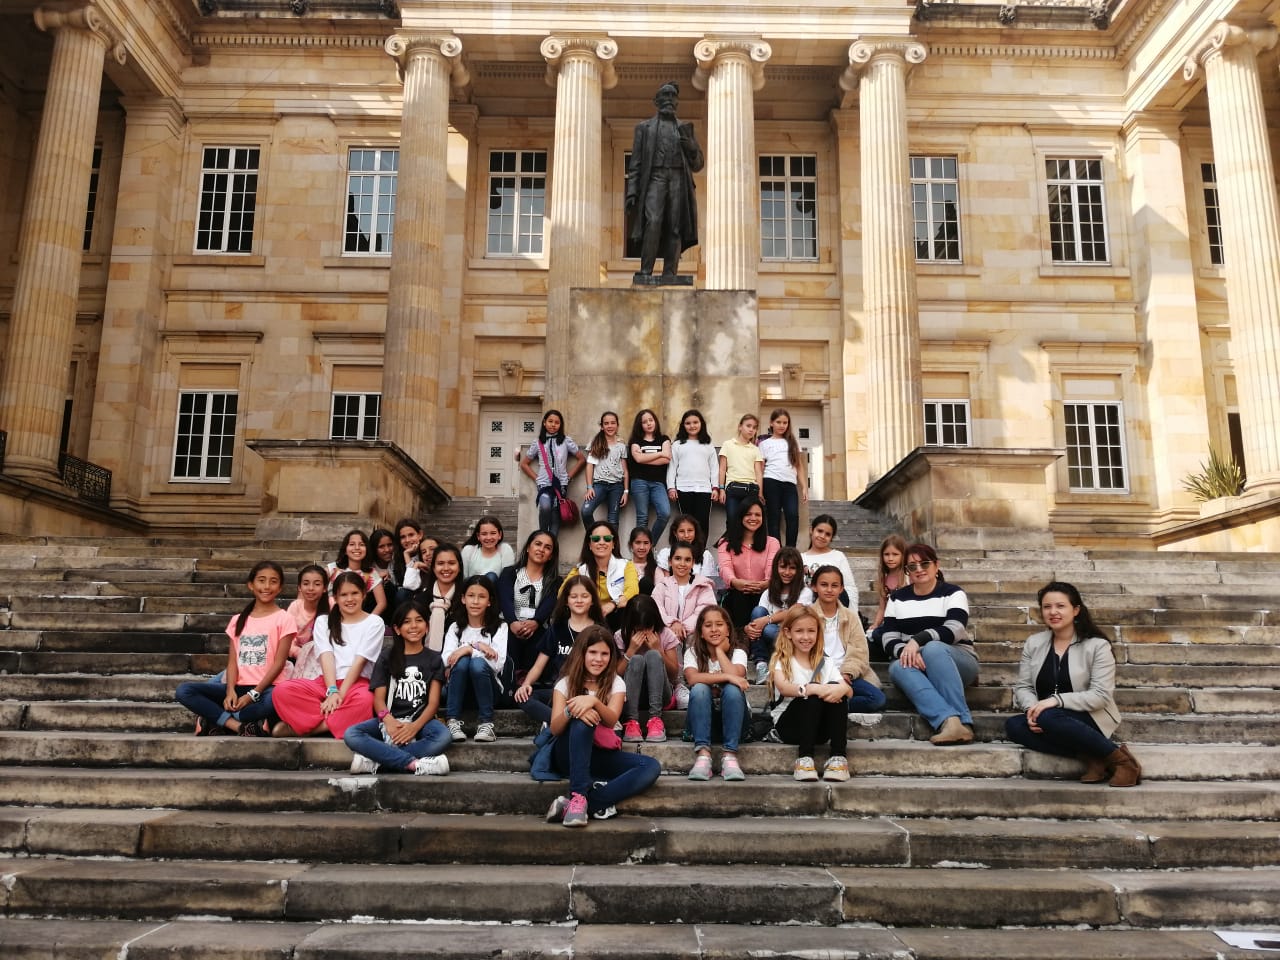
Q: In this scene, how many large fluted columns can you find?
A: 6